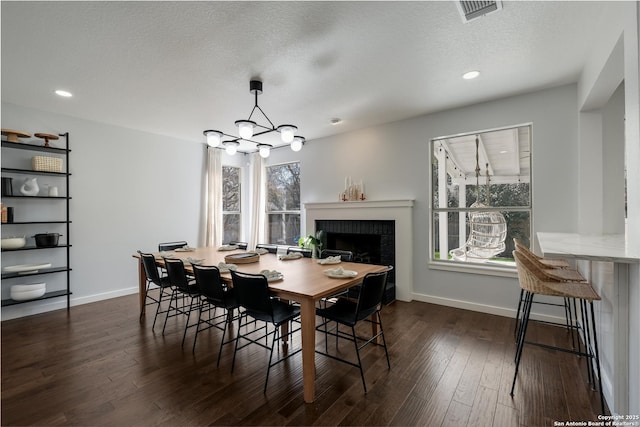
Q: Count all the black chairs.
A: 10